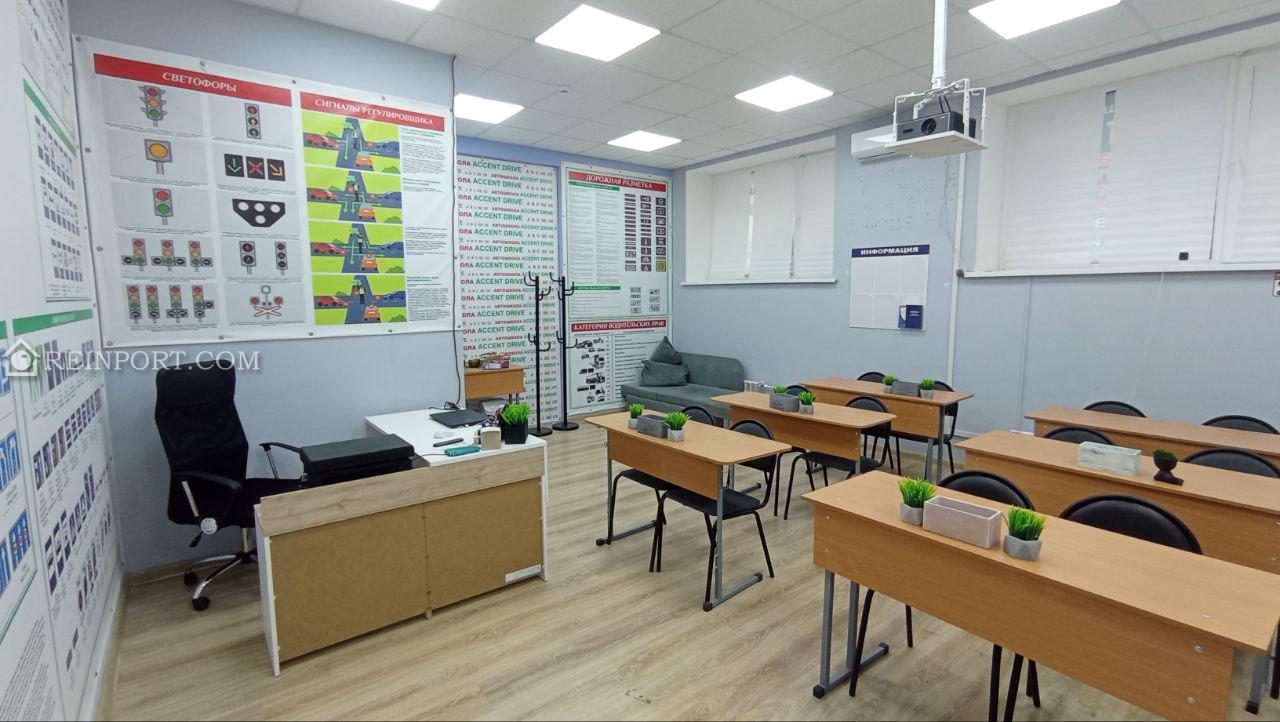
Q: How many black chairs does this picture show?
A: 13